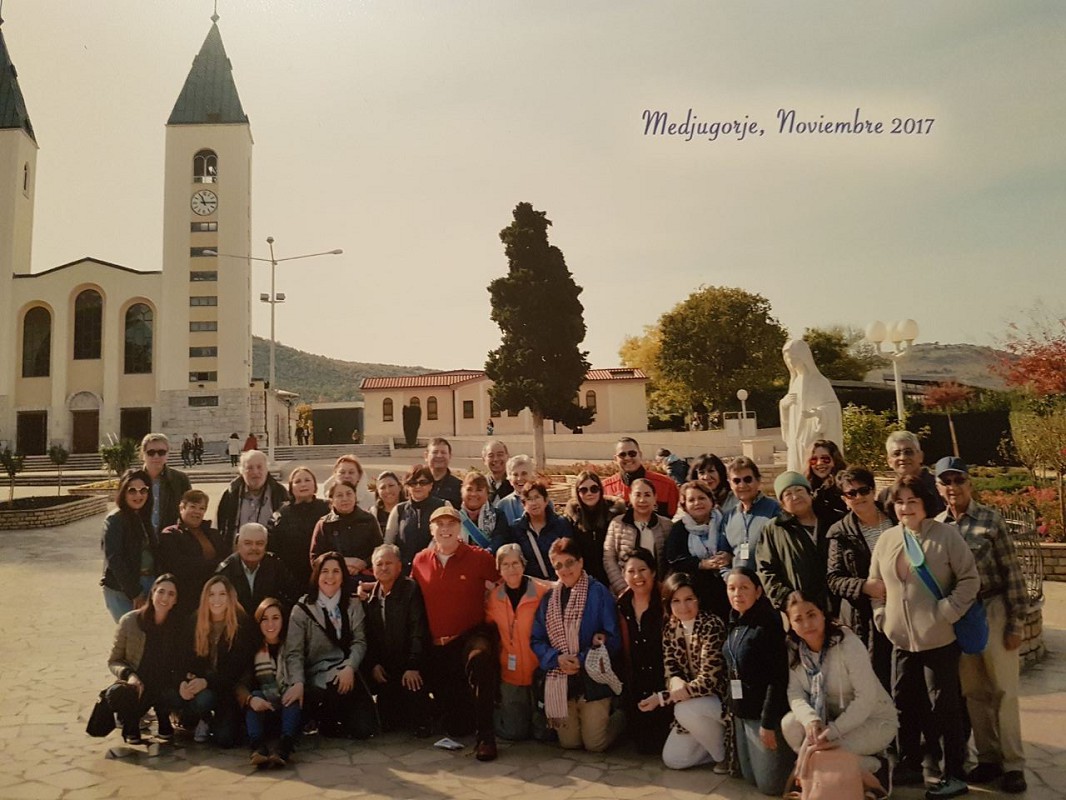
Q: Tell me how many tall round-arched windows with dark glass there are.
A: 3